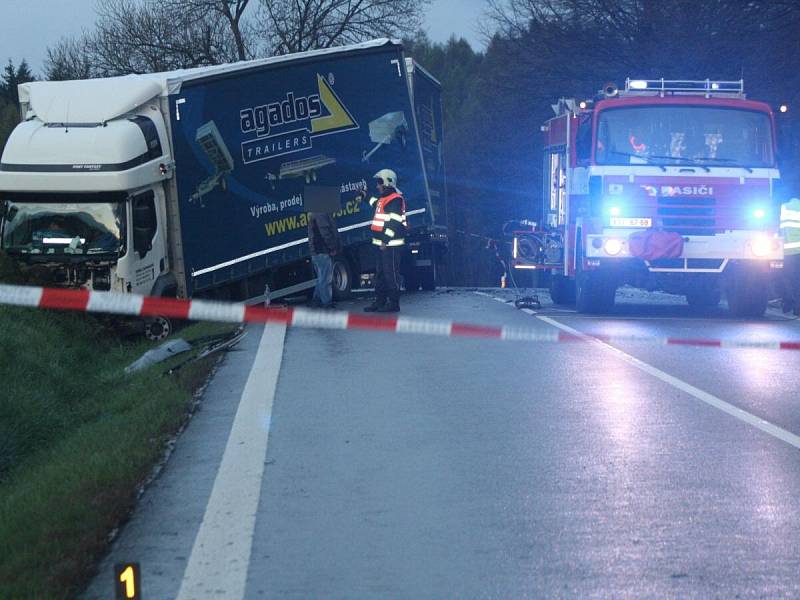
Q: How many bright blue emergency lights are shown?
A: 2